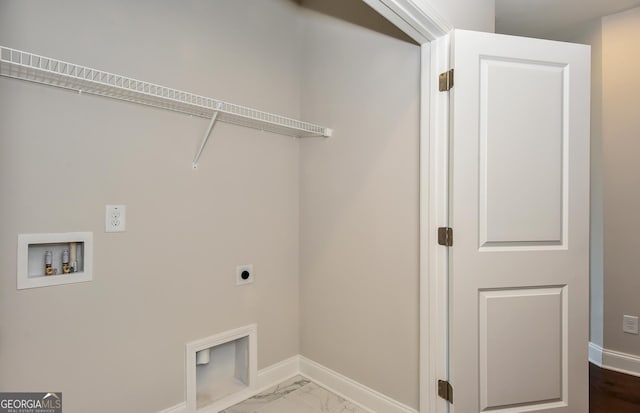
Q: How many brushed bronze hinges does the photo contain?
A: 3